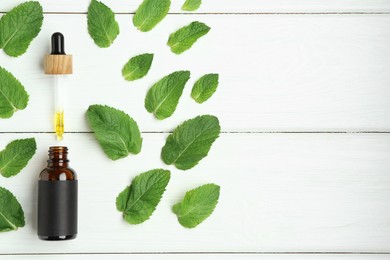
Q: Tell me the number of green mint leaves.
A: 15